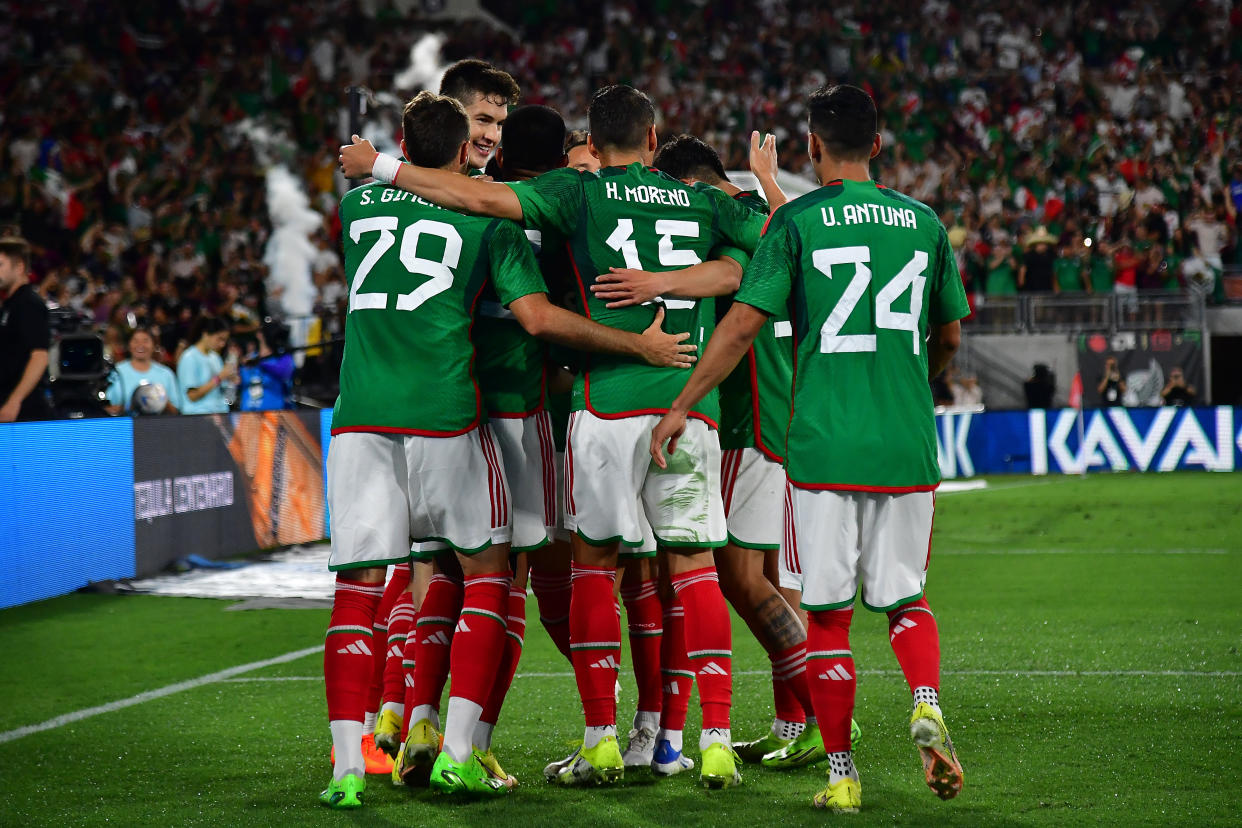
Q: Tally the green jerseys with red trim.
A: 5